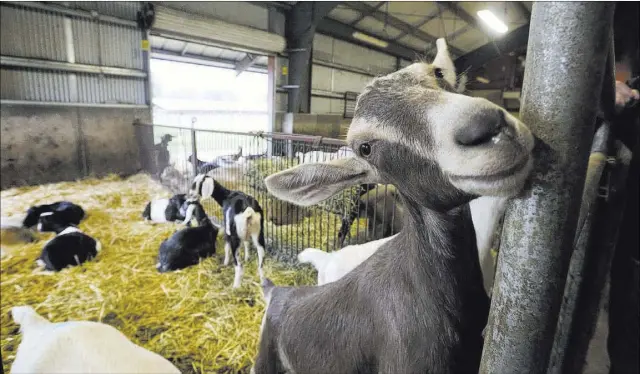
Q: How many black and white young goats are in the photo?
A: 5